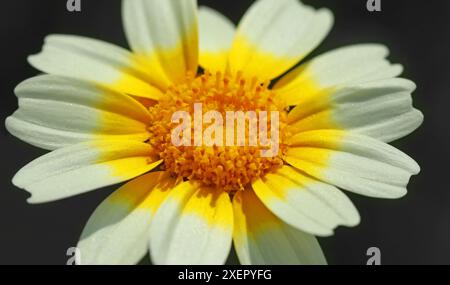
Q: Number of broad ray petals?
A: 13